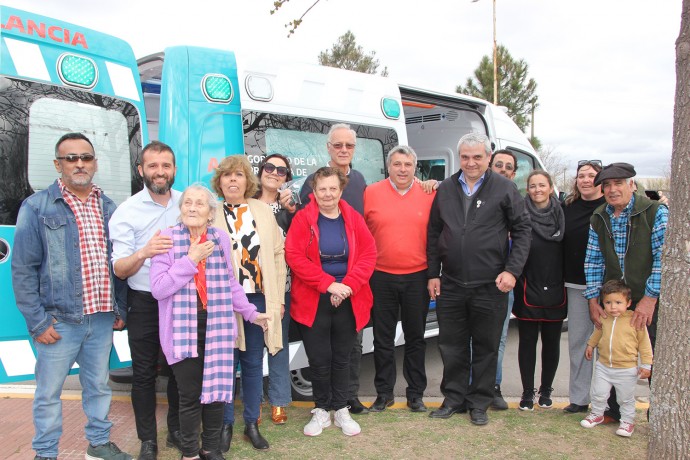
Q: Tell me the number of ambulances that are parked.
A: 1